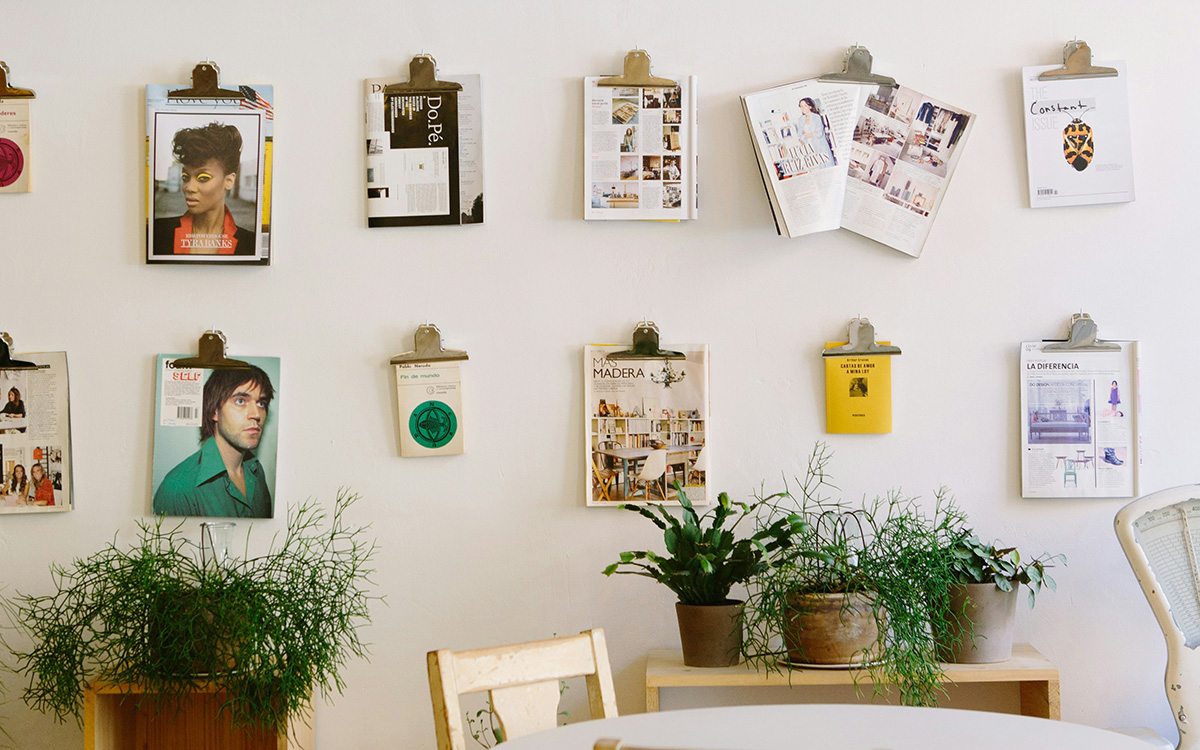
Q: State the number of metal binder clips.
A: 12